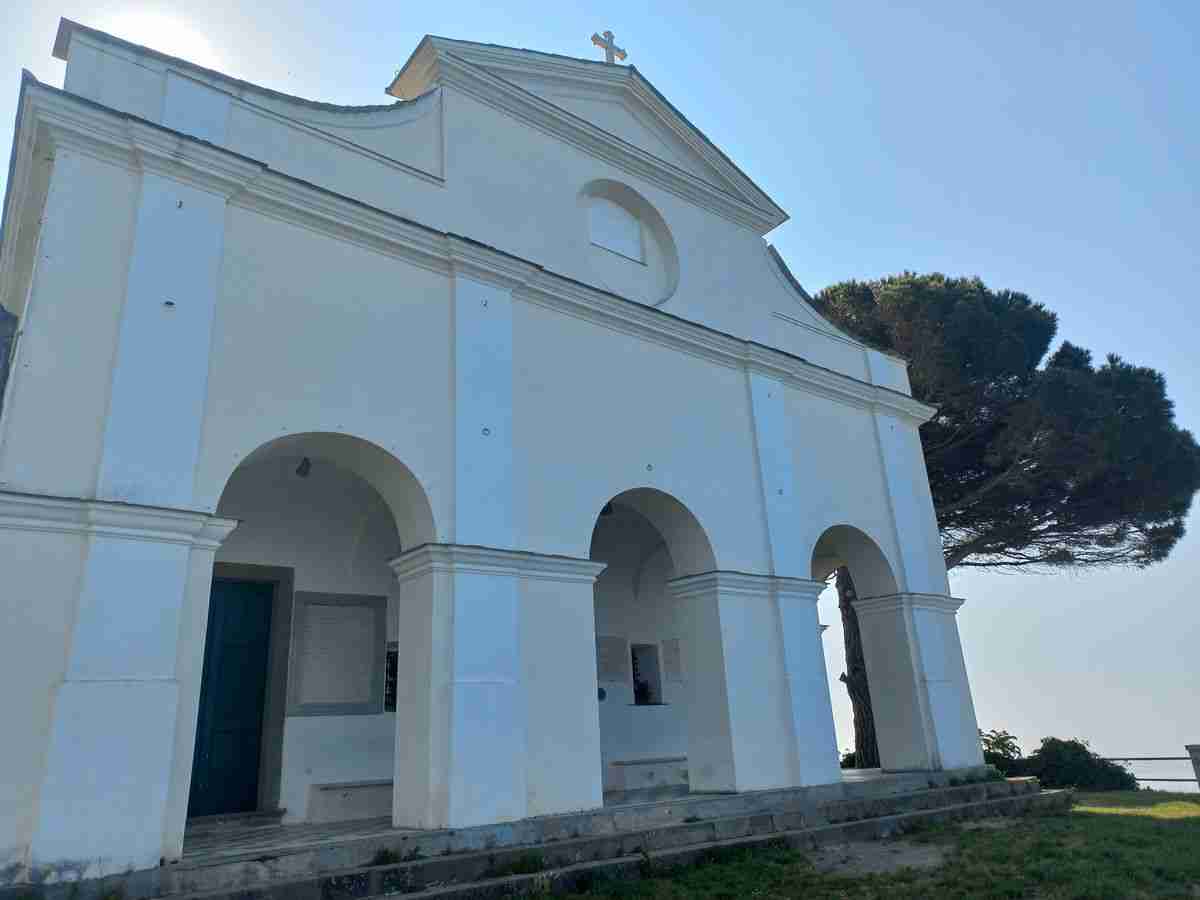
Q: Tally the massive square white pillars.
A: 4